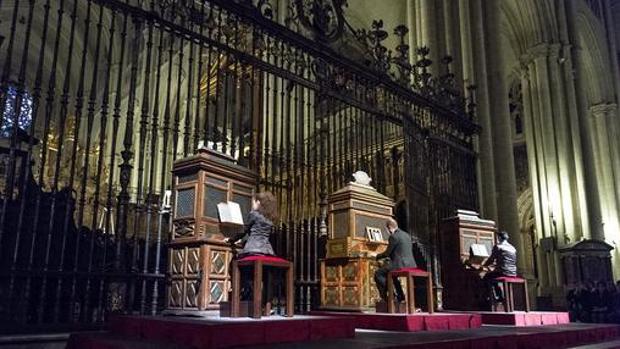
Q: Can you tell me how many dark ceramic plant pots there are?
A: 0